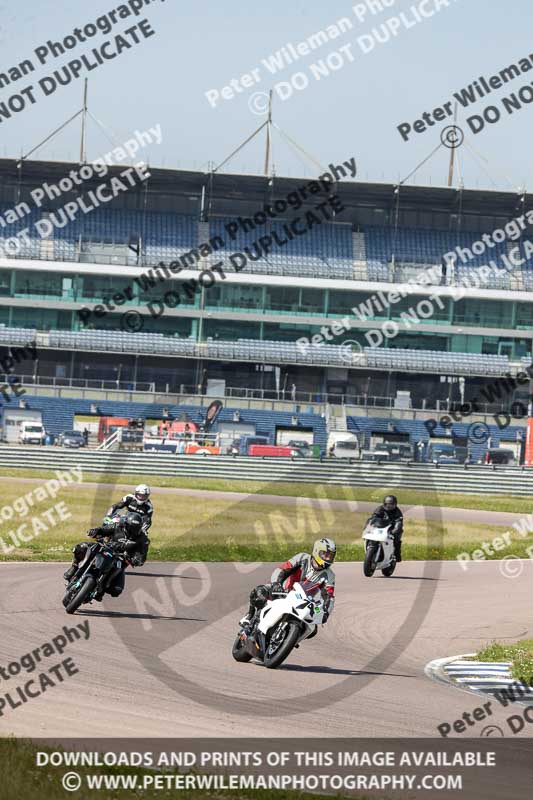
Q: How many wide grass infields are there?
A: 1